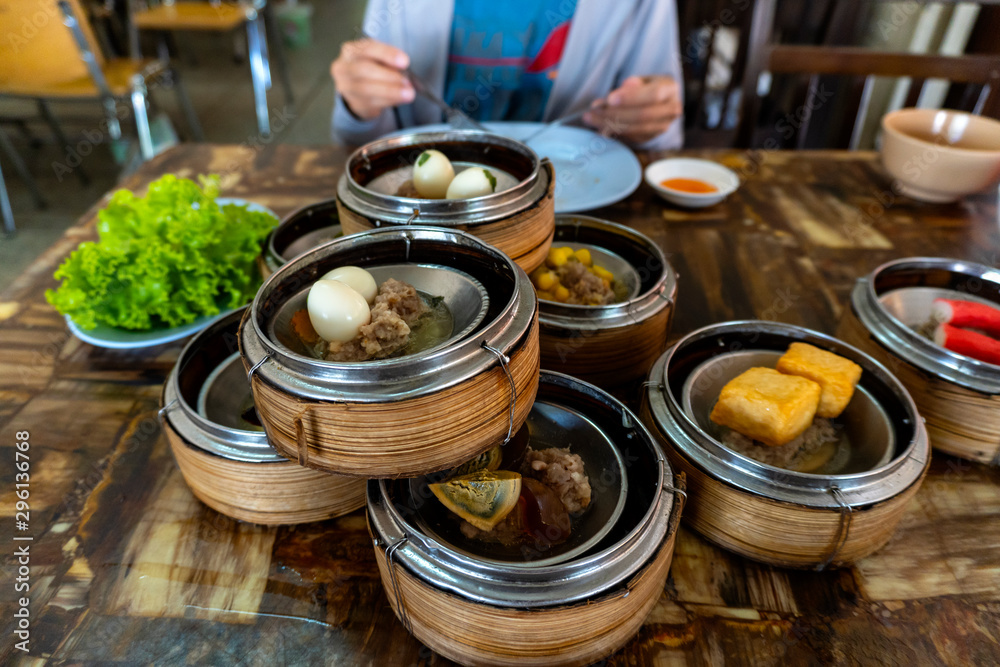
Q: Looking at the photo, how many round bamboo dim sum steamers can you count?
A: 8